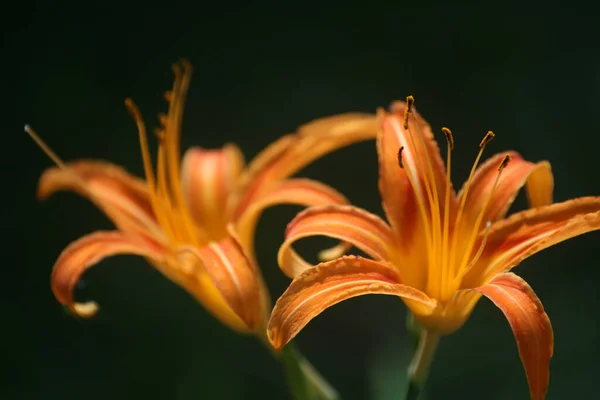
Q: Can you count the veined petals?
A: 12